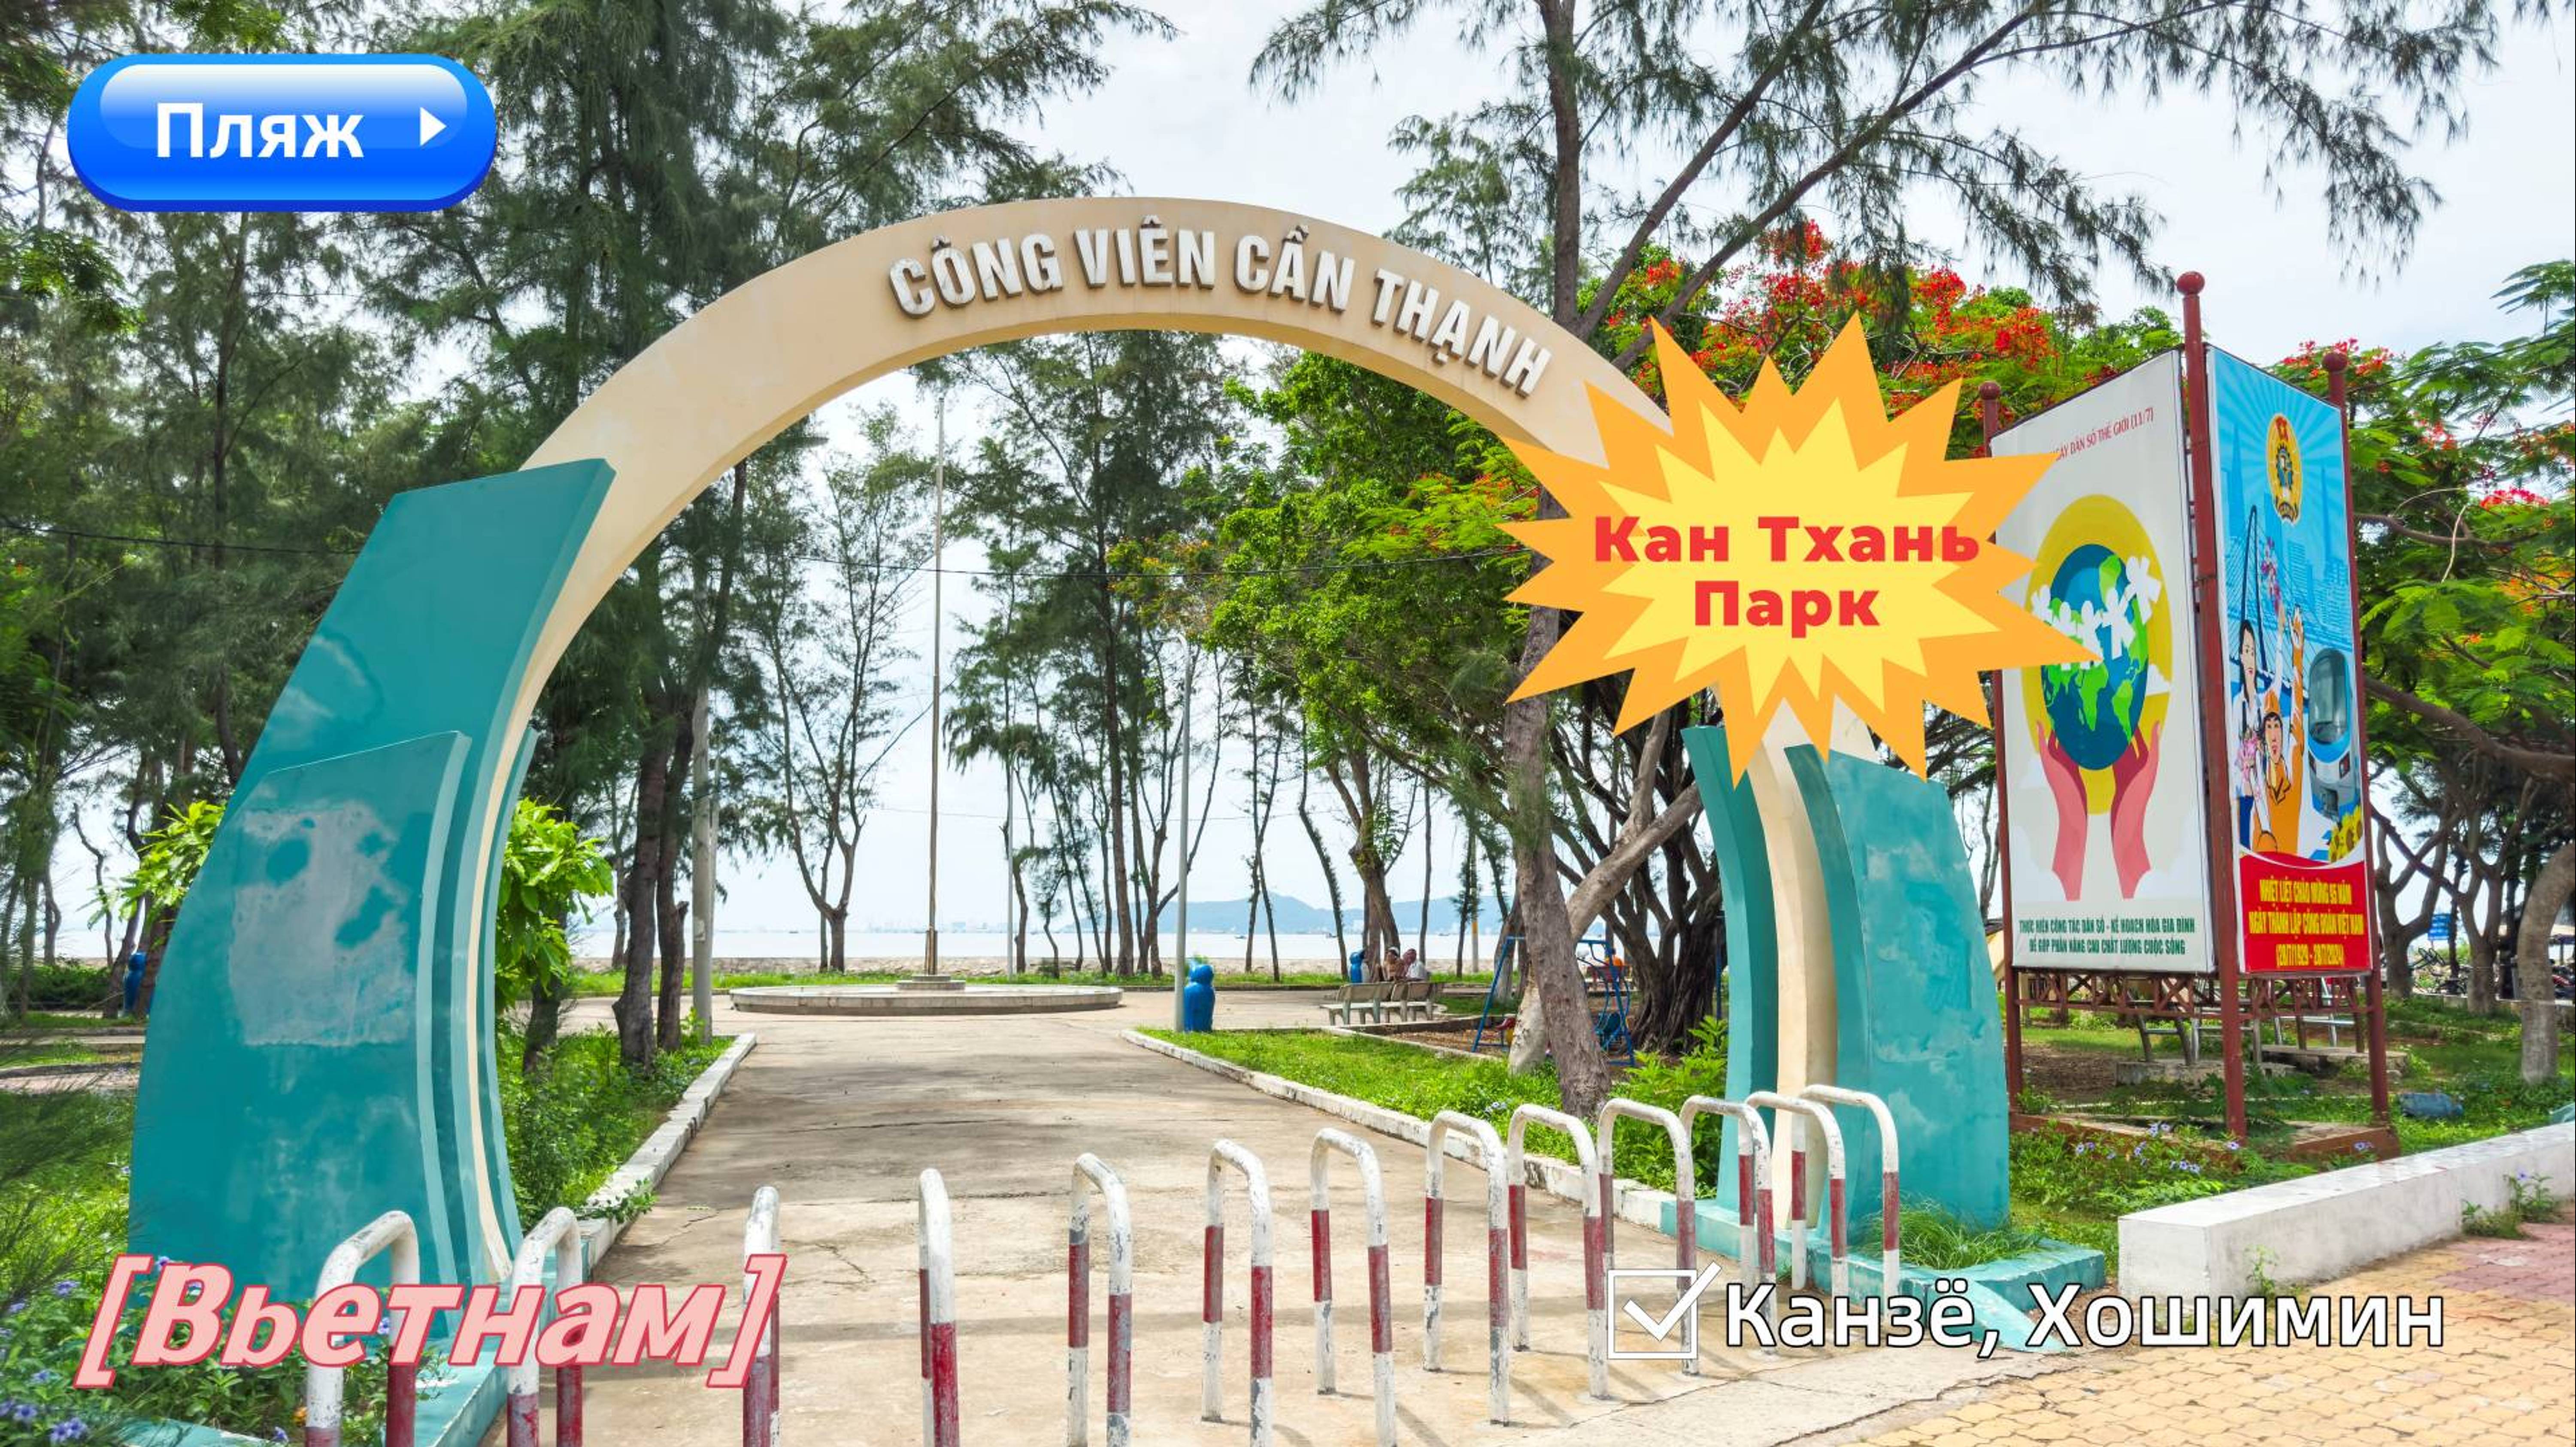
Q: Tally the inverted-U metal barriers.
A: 13